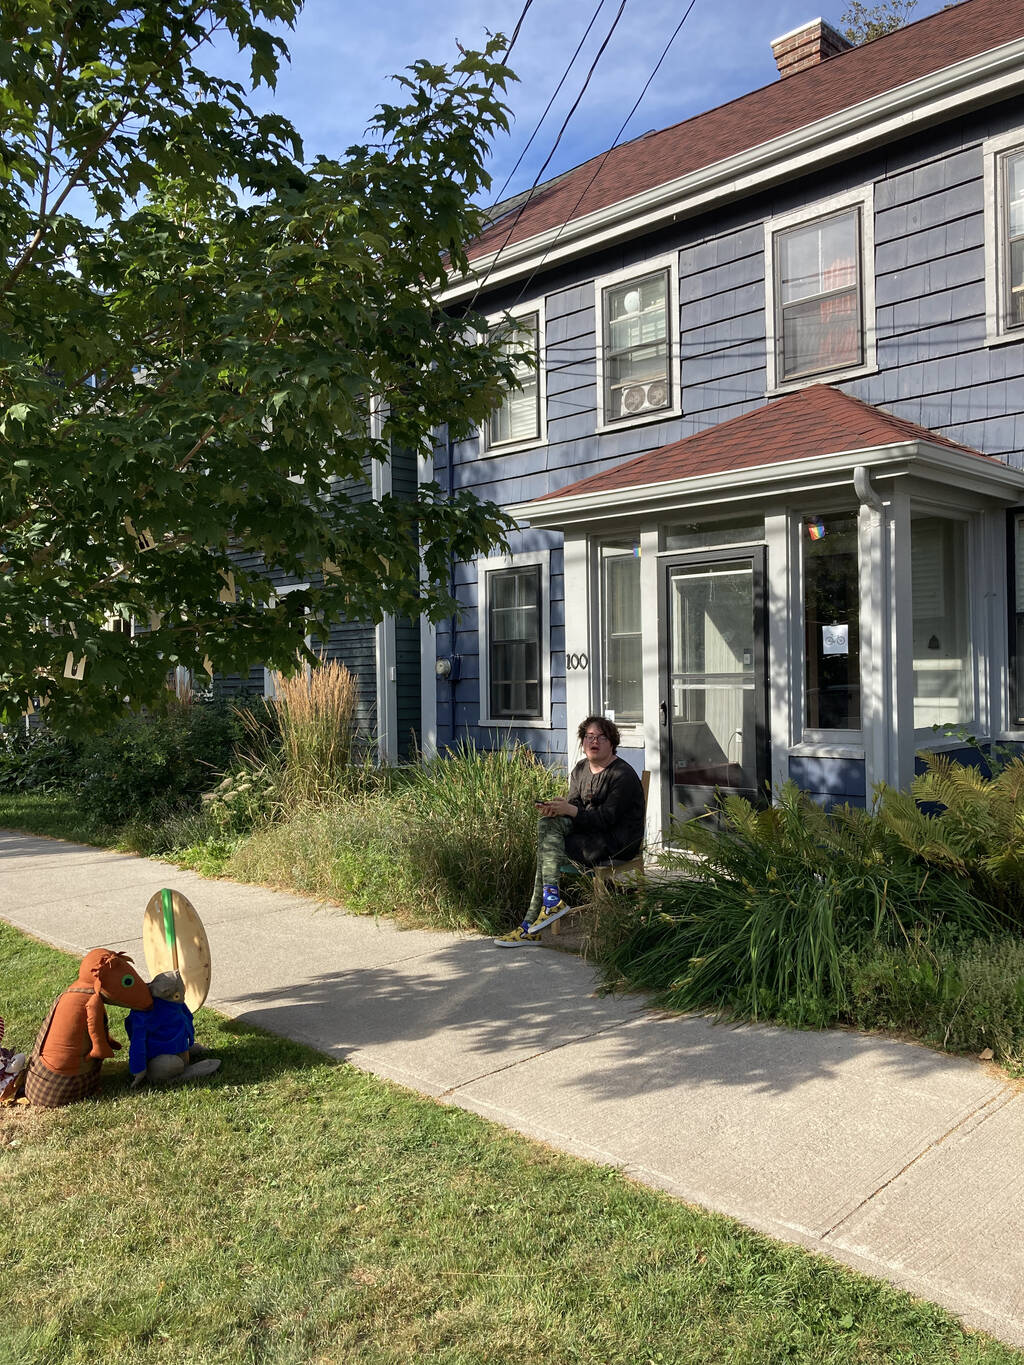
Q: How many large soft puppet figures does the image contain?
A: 2